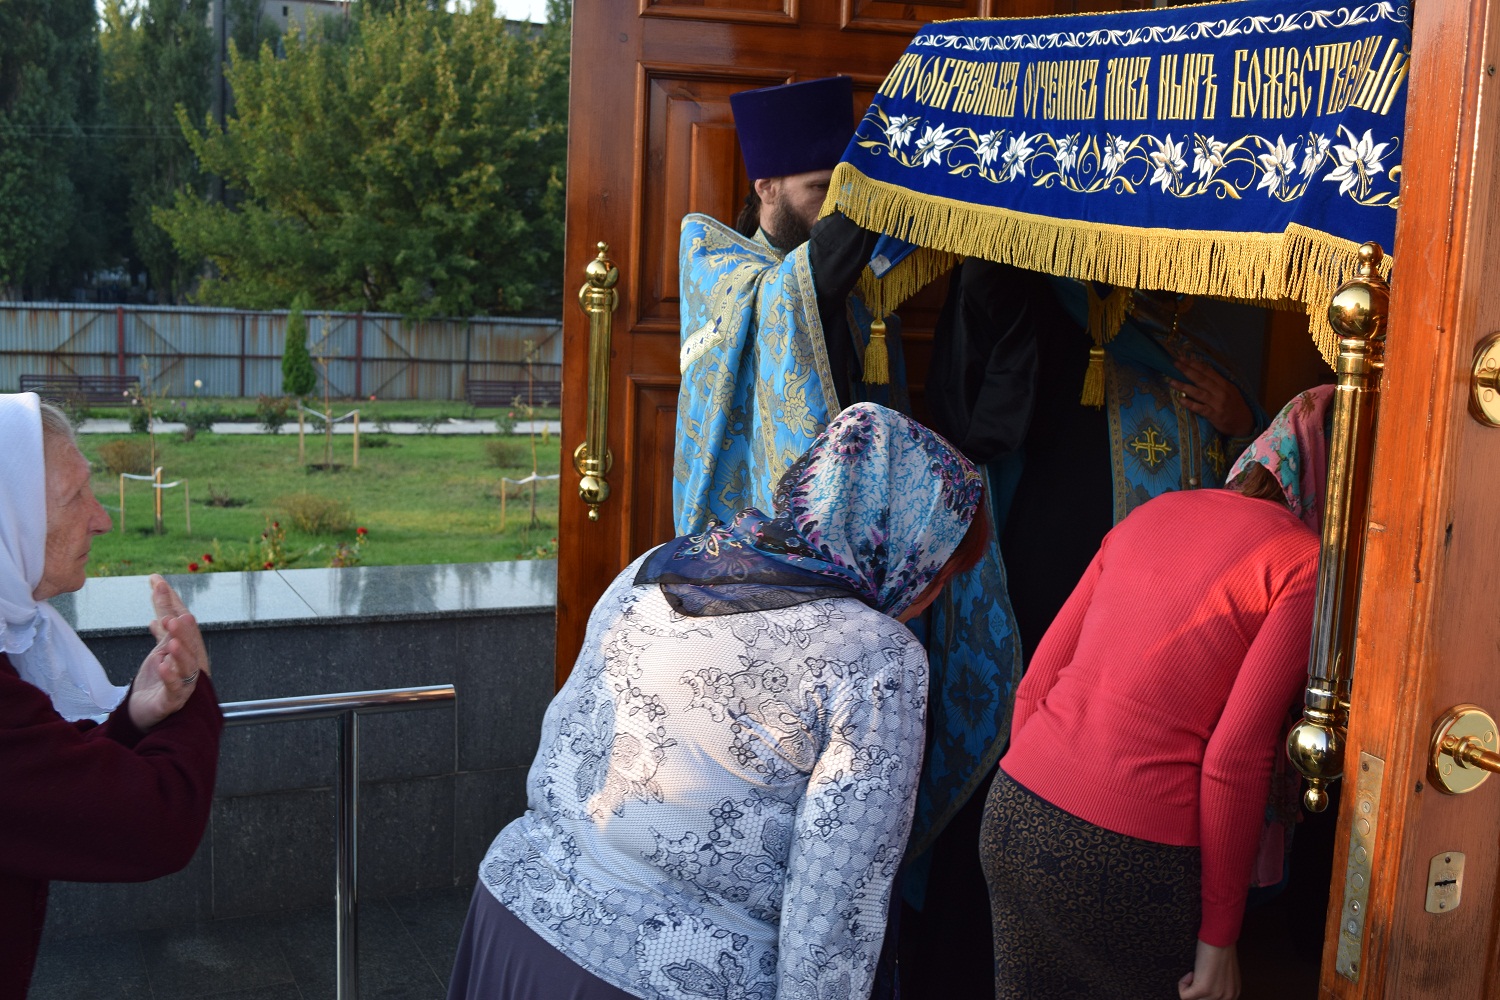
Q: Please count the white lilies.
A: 11